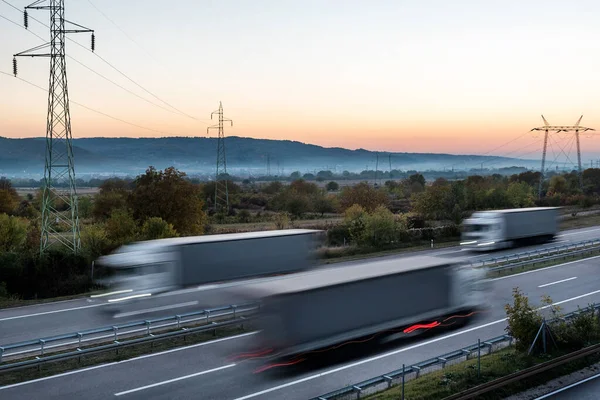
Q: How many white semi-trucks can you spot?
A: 3